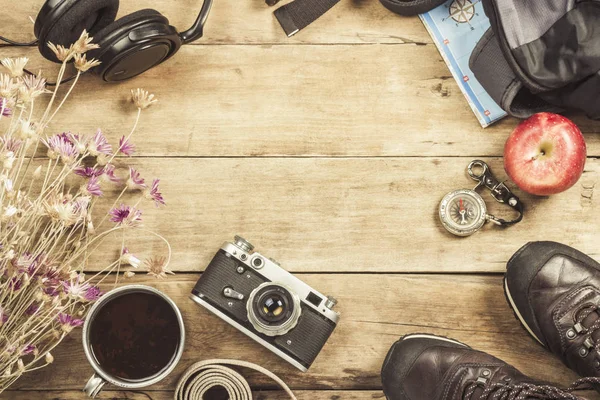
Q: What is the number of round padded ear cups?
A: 2